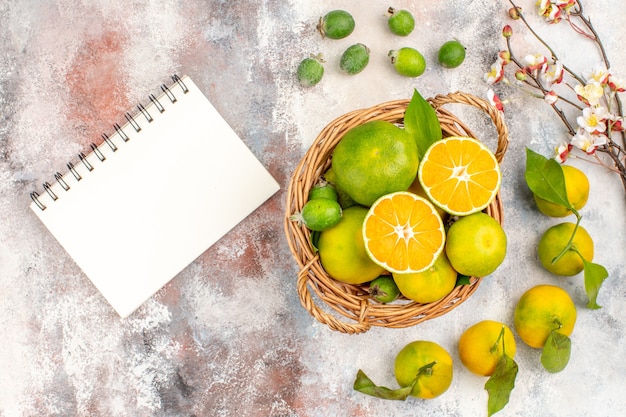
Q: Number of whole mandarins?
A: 9